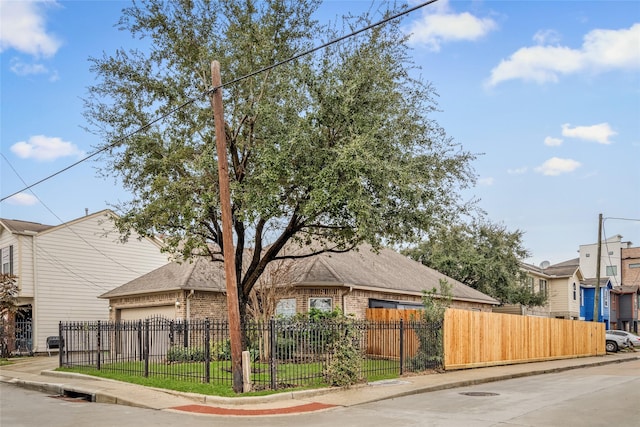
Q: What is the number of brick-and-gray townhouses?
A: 1